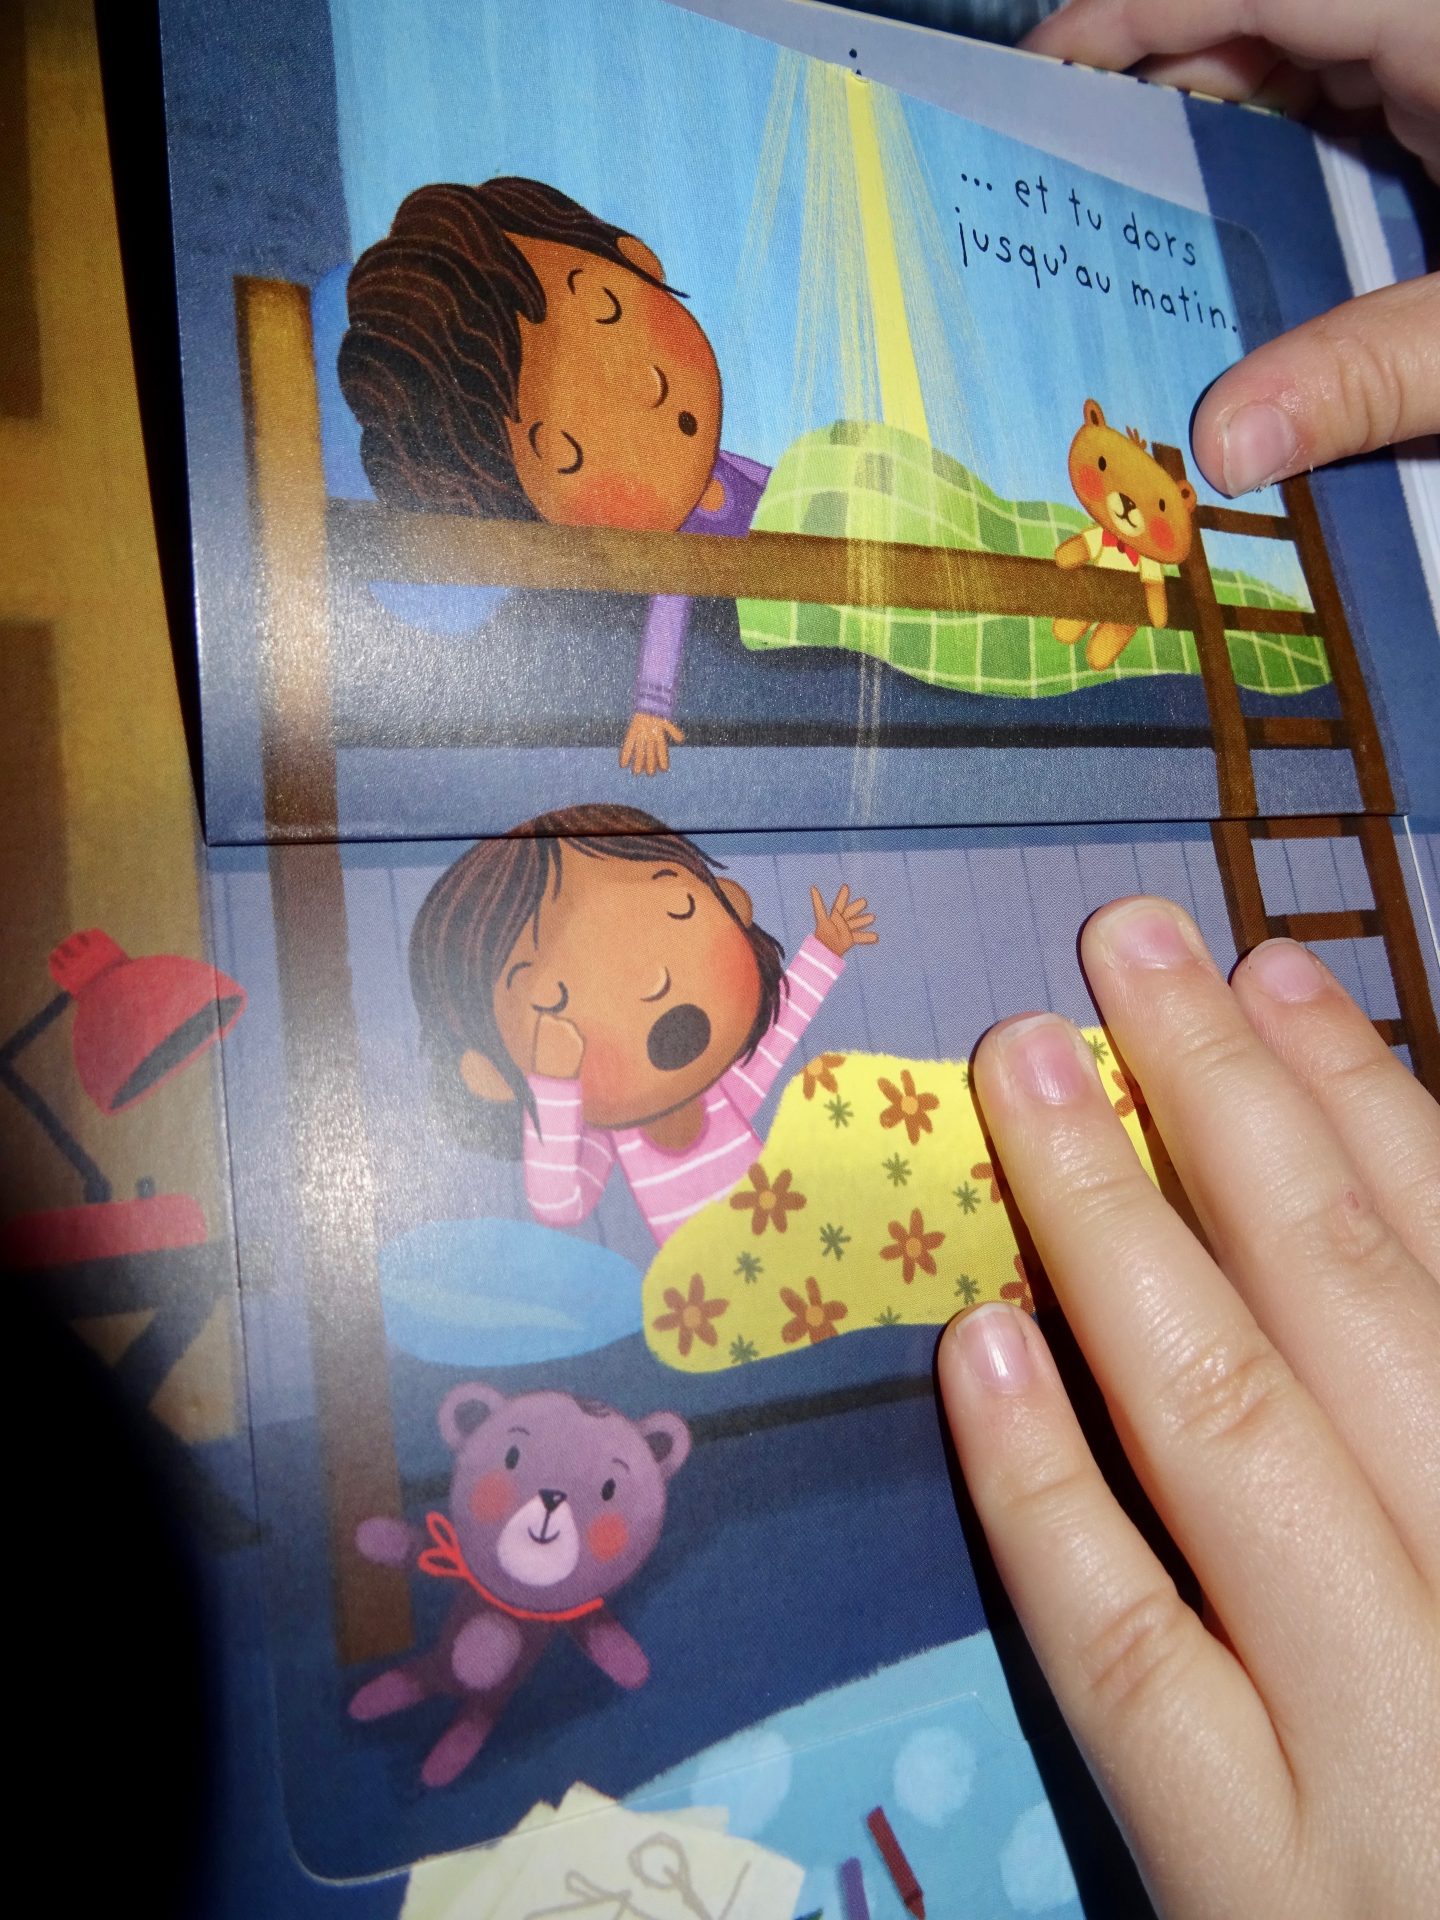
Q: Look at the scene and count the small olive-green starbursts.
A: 10